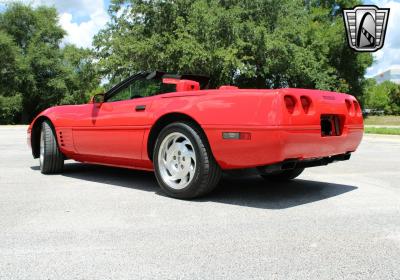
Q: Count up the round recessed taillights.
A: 4